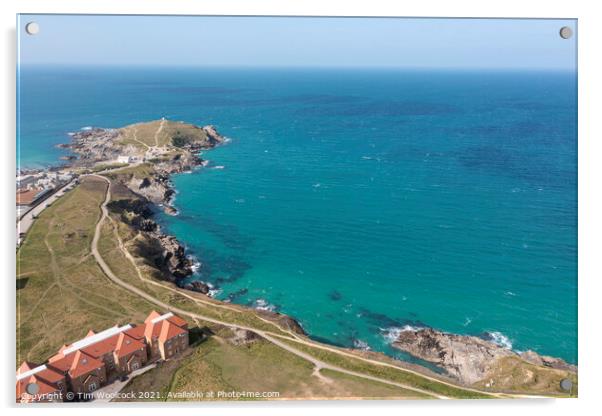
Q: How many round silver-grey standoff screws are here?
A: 4